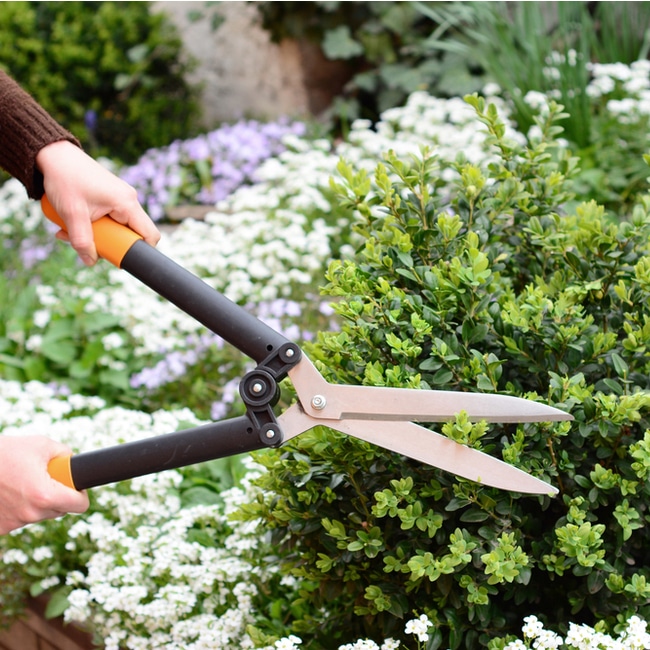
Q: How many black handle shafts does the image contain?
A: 2